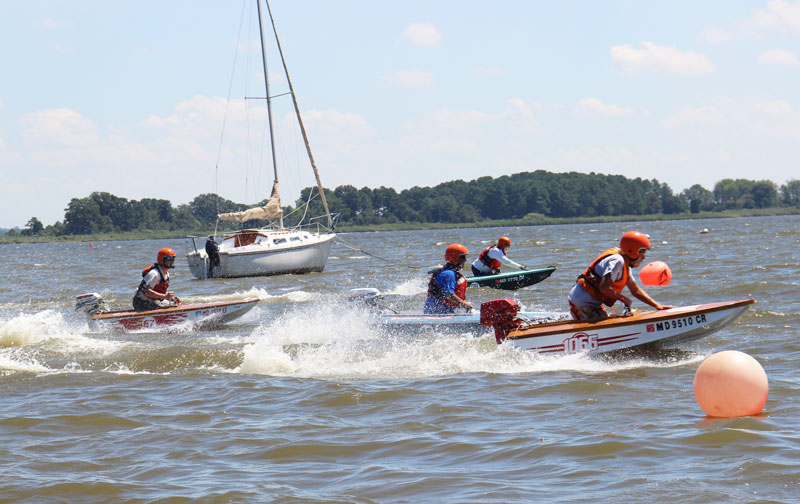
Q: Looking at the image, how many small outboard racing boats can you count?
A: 4